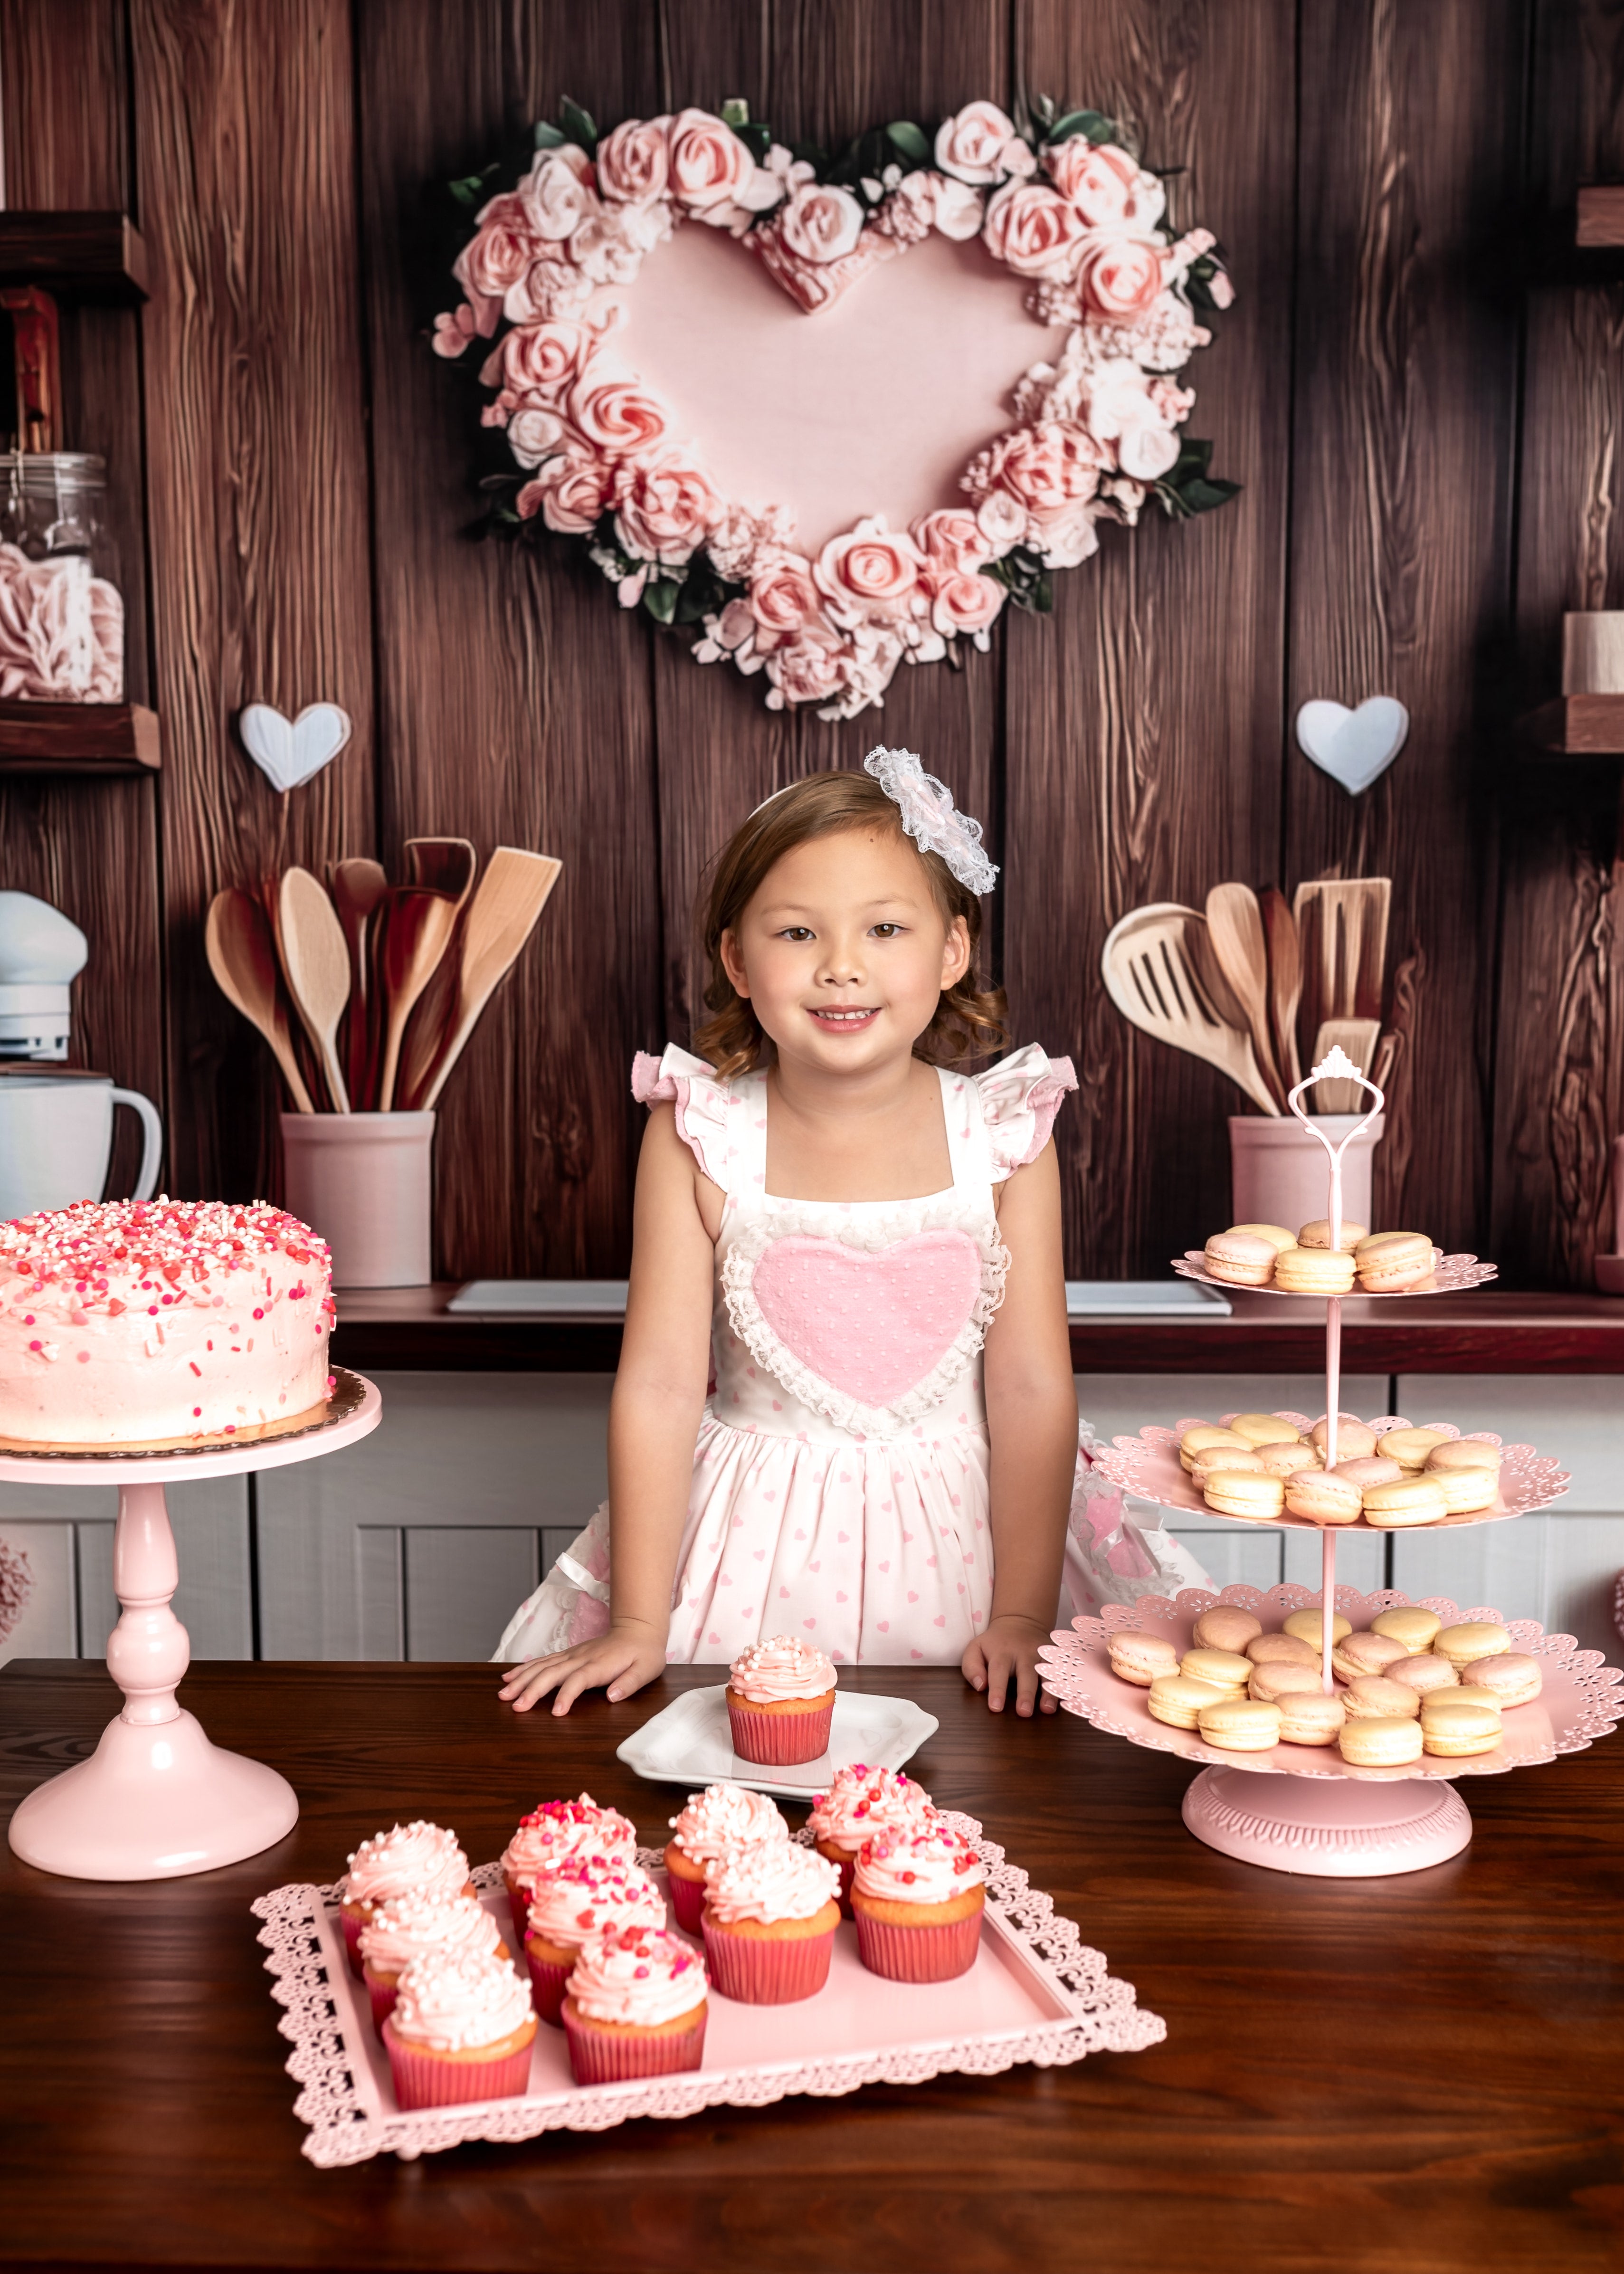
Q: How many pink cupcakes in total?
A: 11